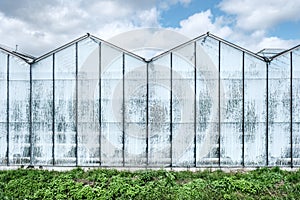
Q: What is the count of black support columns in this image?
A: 13